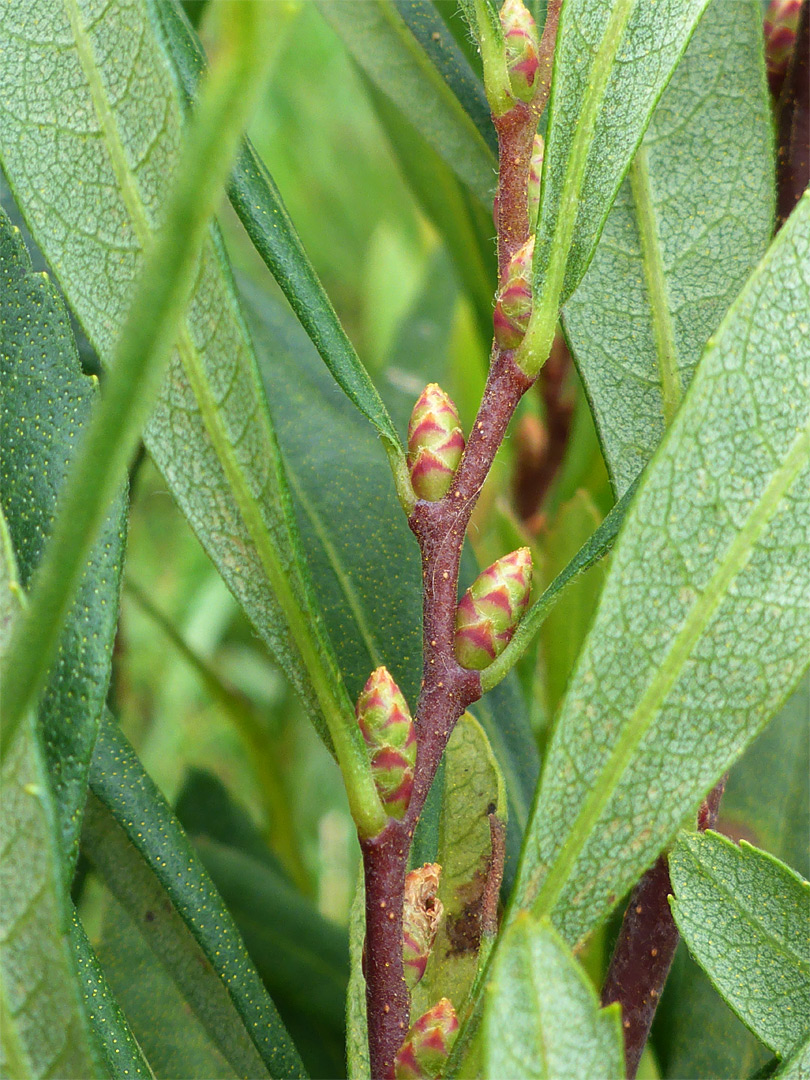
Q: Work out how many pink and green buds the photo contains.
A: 9